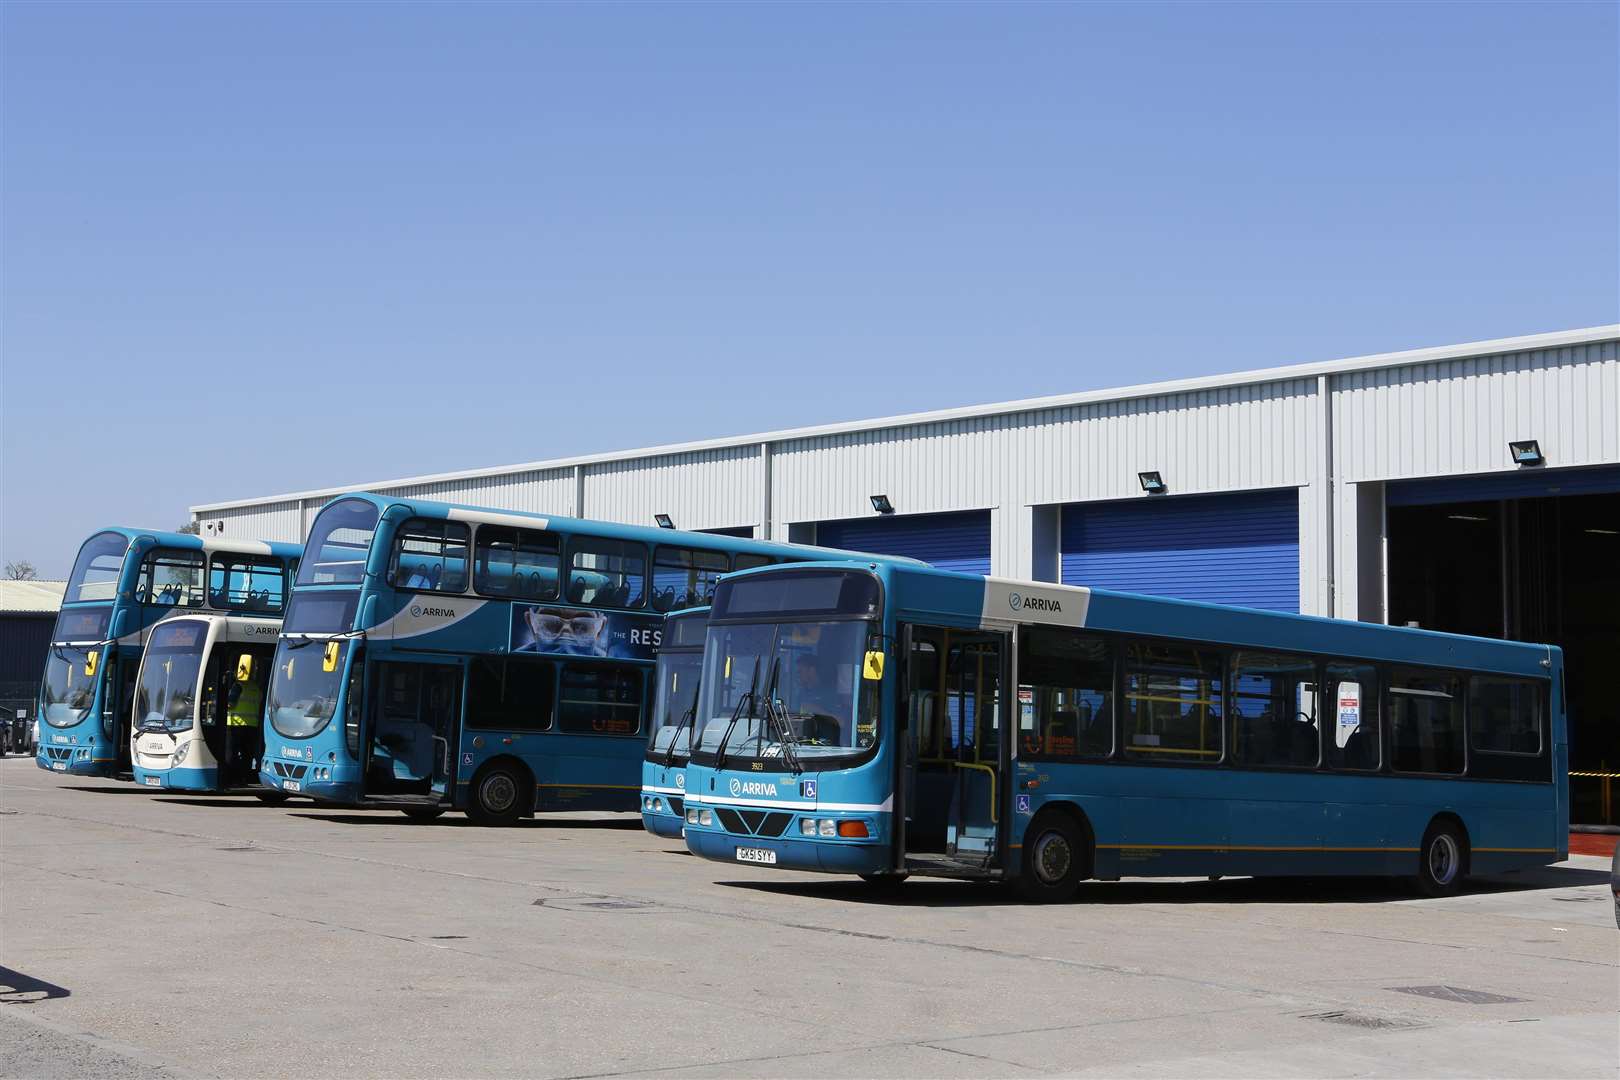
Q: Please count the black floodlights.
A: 4